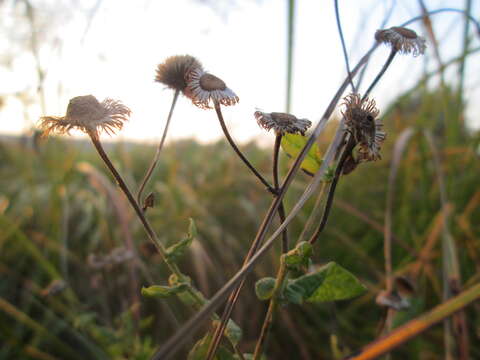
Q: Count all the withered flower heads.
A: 6